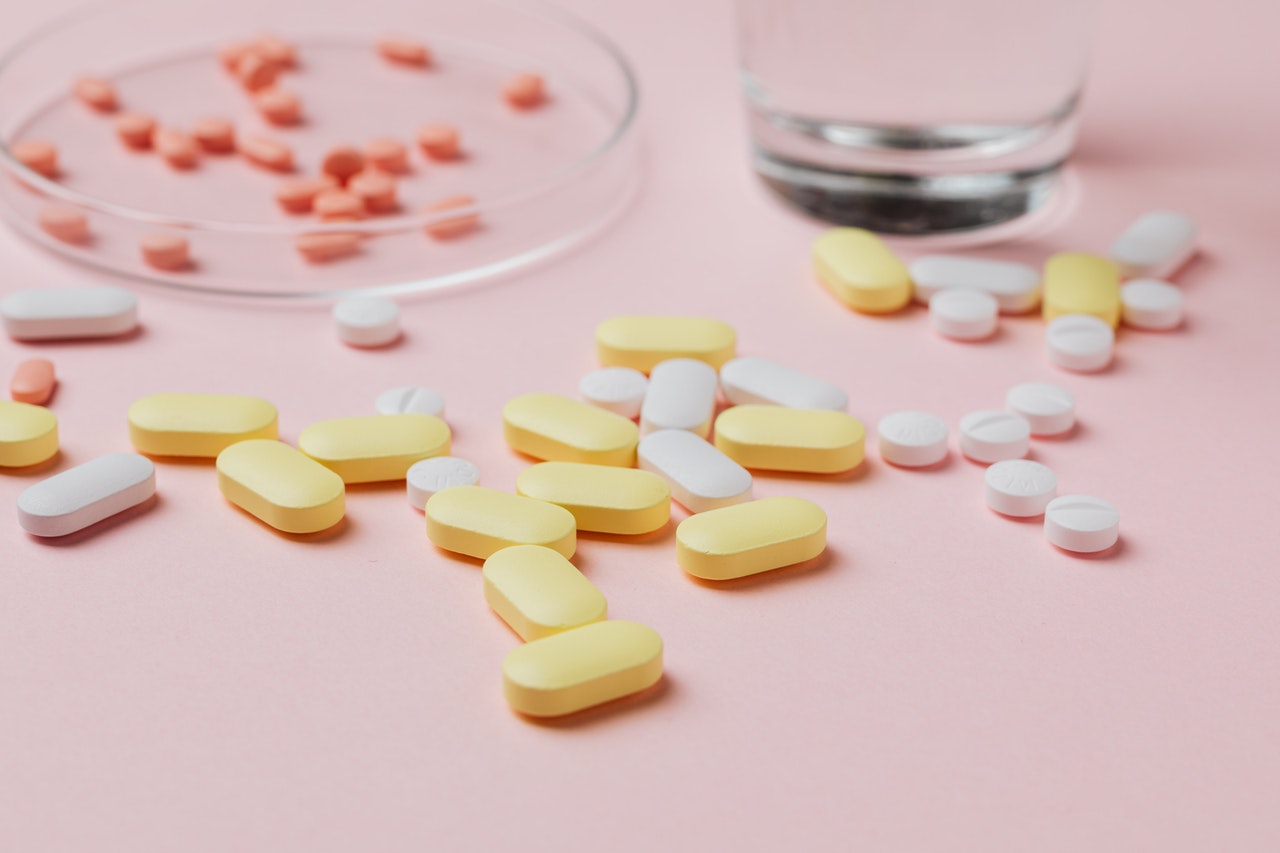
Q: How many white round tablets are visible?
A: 12